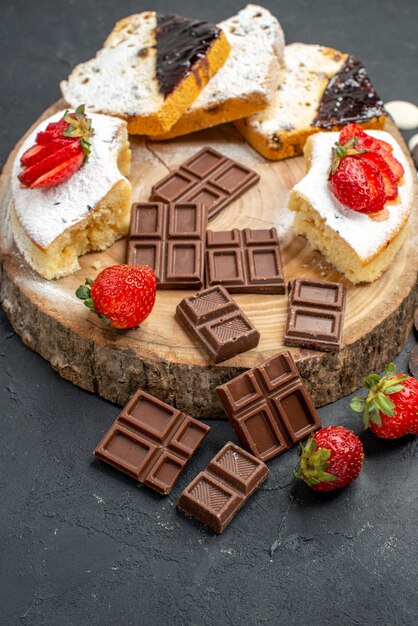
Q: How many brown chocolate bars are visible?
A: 8